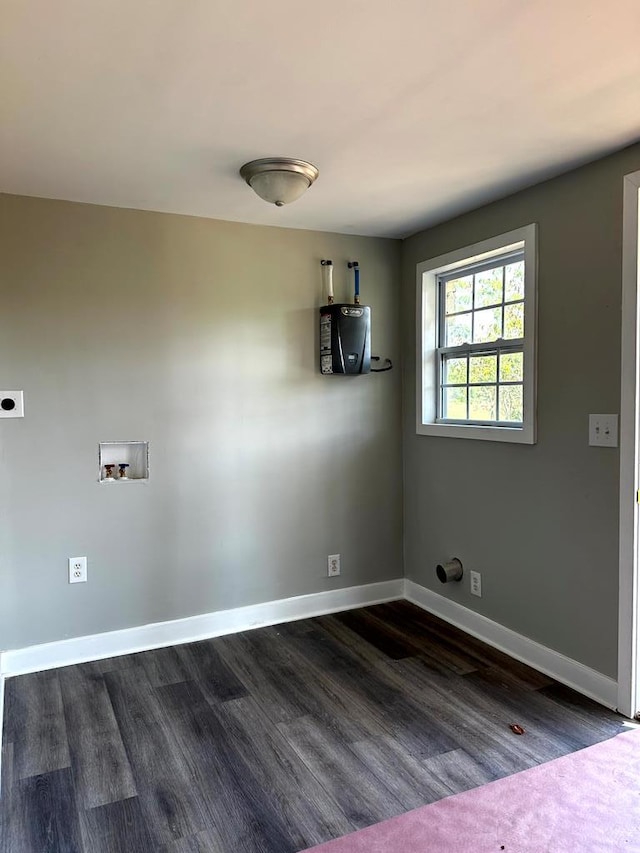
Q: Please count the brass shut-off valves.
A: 2